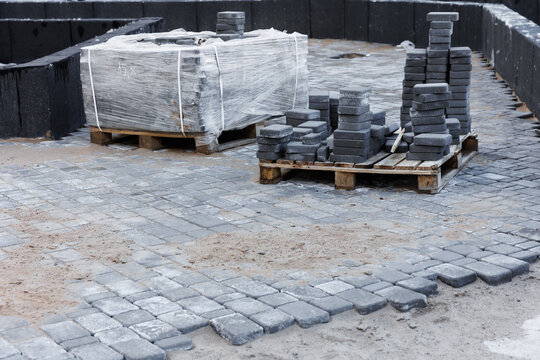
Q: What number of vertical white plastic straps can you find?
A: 4